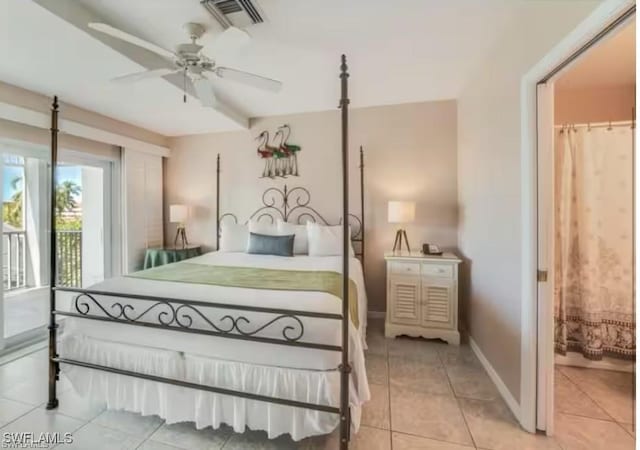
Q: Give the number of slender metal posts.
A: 4